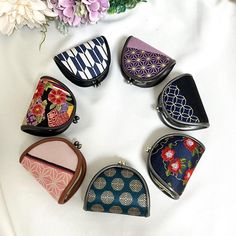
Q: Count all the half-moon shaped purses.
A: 7